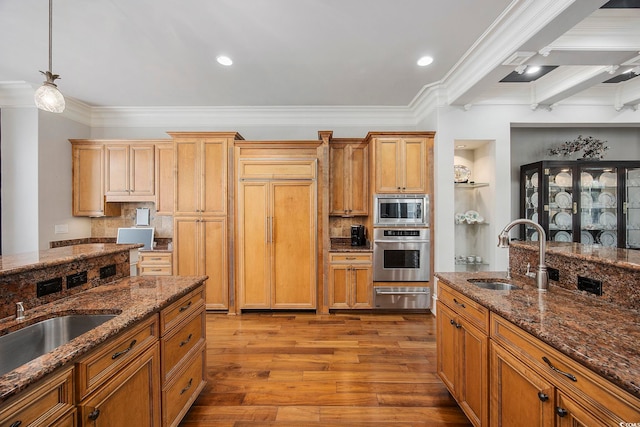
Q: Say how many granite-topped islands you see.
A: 2